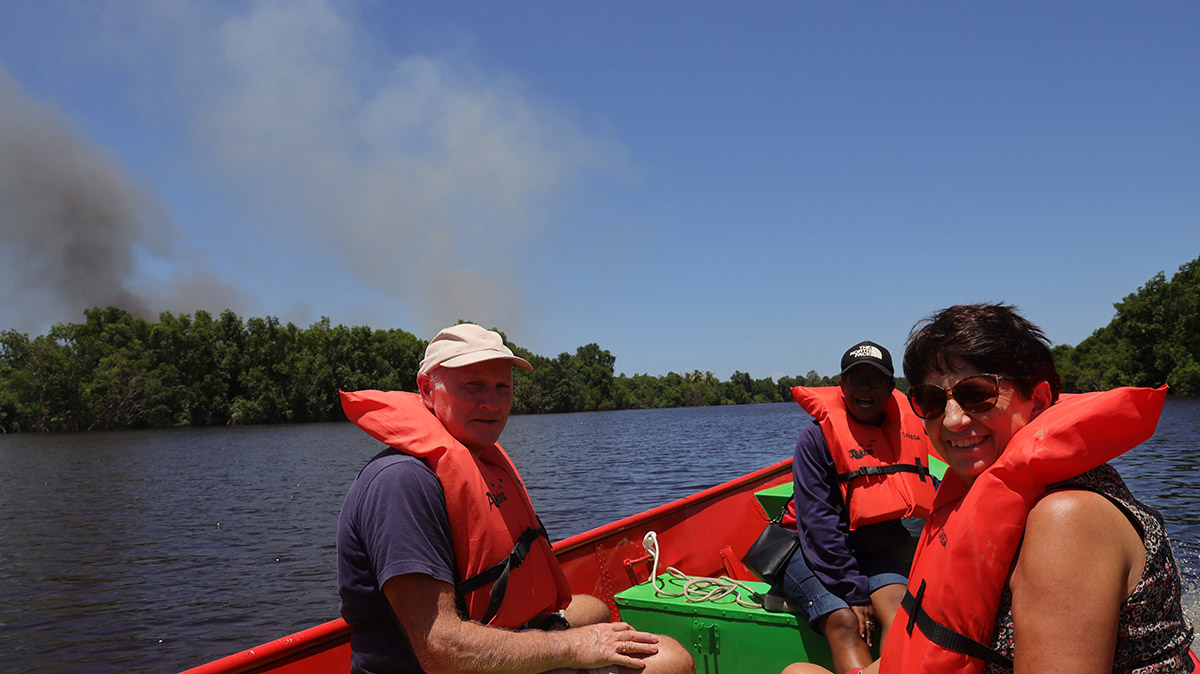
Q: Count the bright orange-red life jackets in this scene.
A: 3